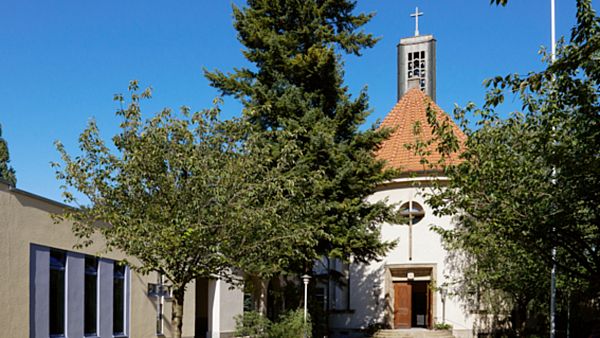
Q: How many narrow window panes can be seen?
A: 3